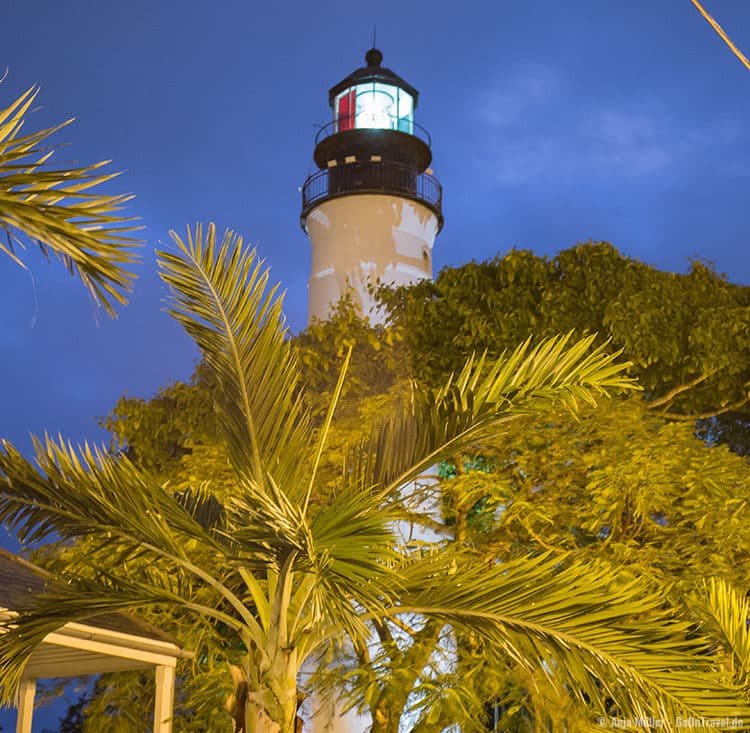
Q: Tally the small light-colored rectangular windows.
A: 3